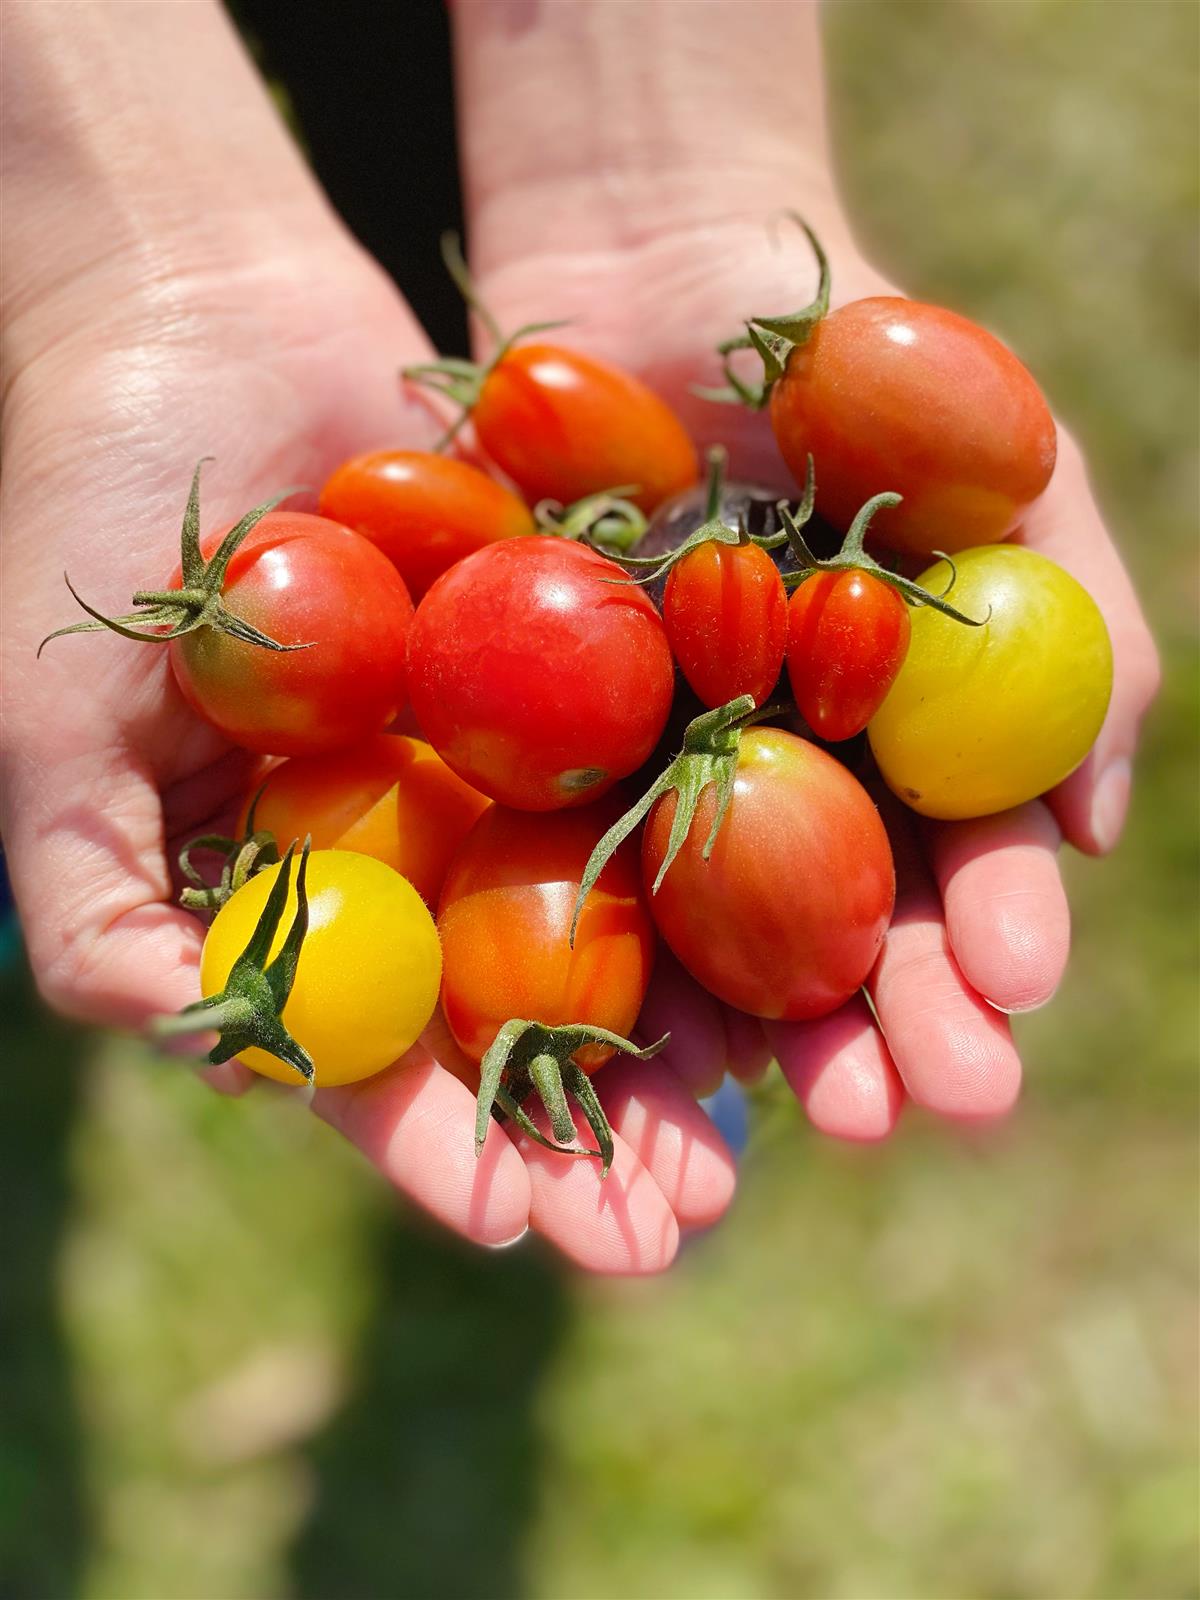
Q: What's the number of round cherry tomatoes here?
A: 4